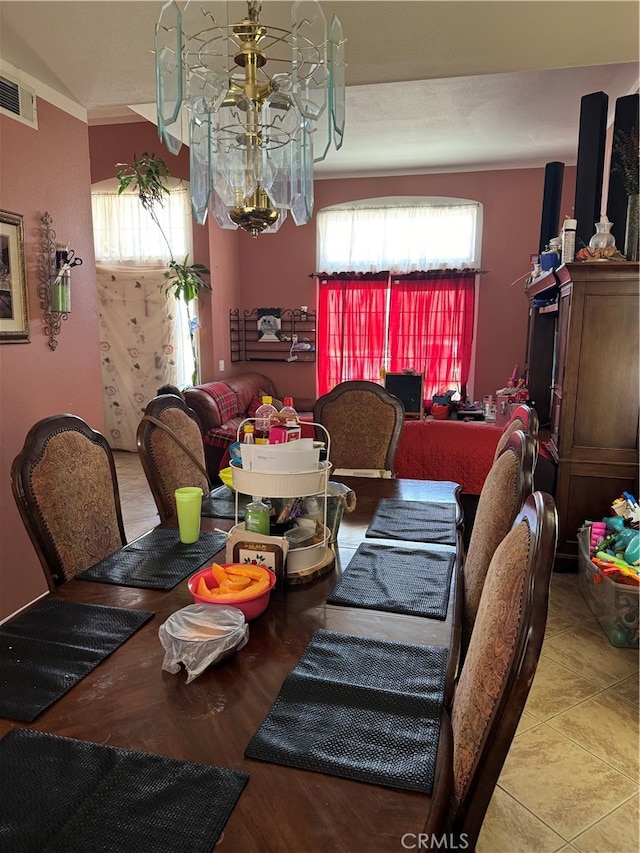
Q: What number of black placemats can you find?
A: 7